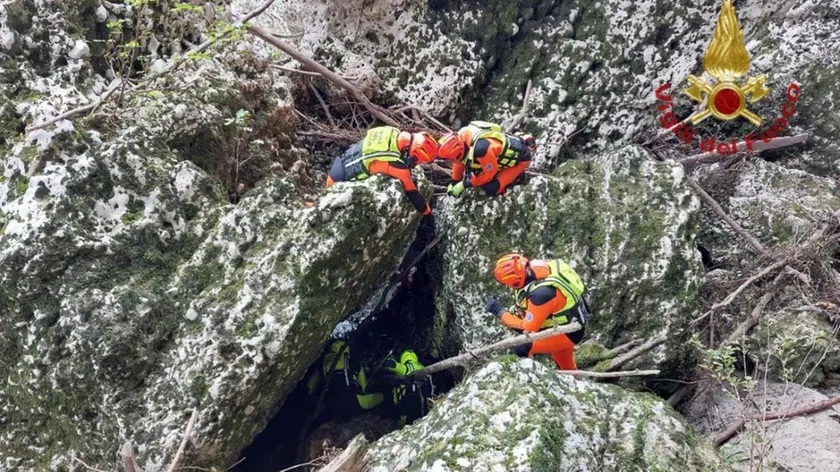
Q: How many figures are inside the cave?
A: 2